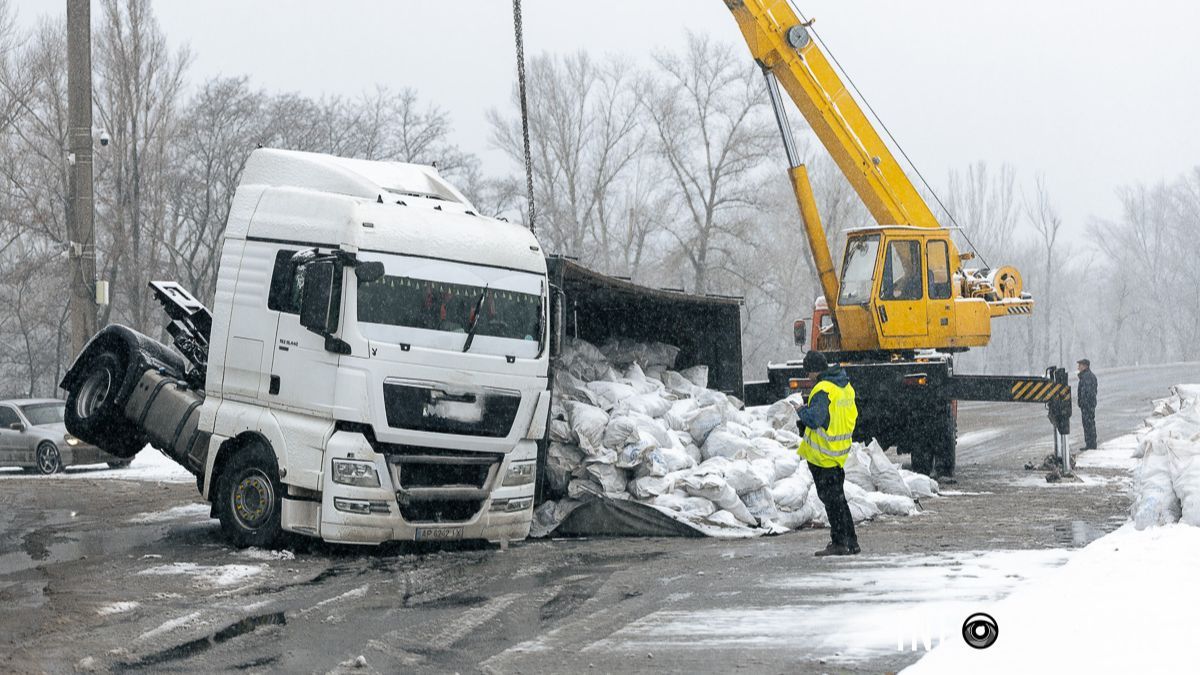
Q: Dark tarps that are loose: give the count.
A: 1